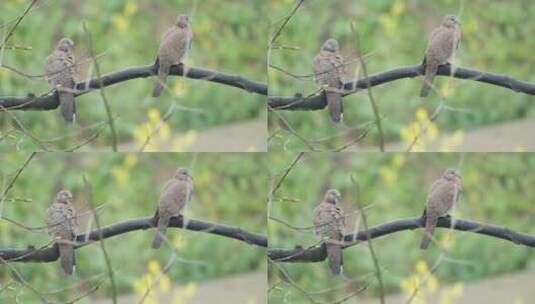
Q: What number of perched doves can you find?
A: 8